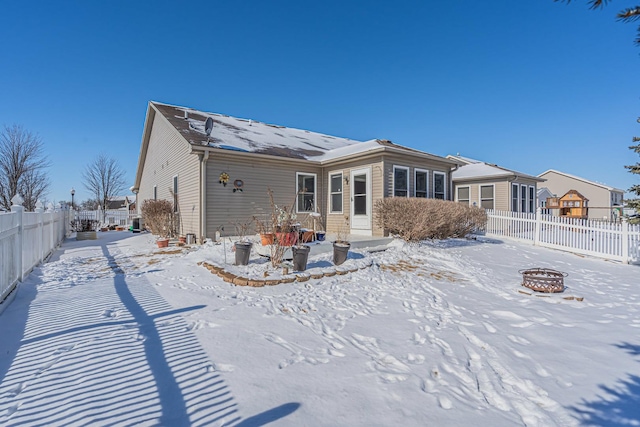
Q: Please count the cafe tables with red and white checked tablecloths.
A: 0